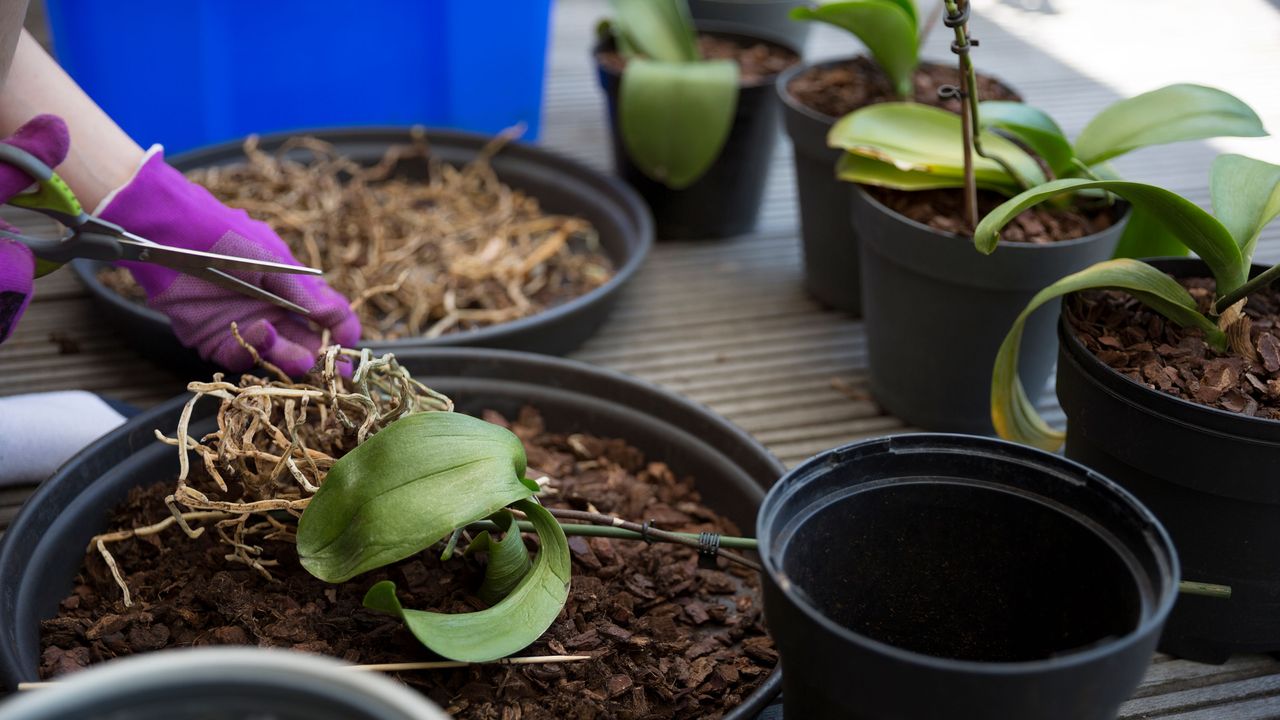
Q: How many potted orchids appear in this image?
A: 4